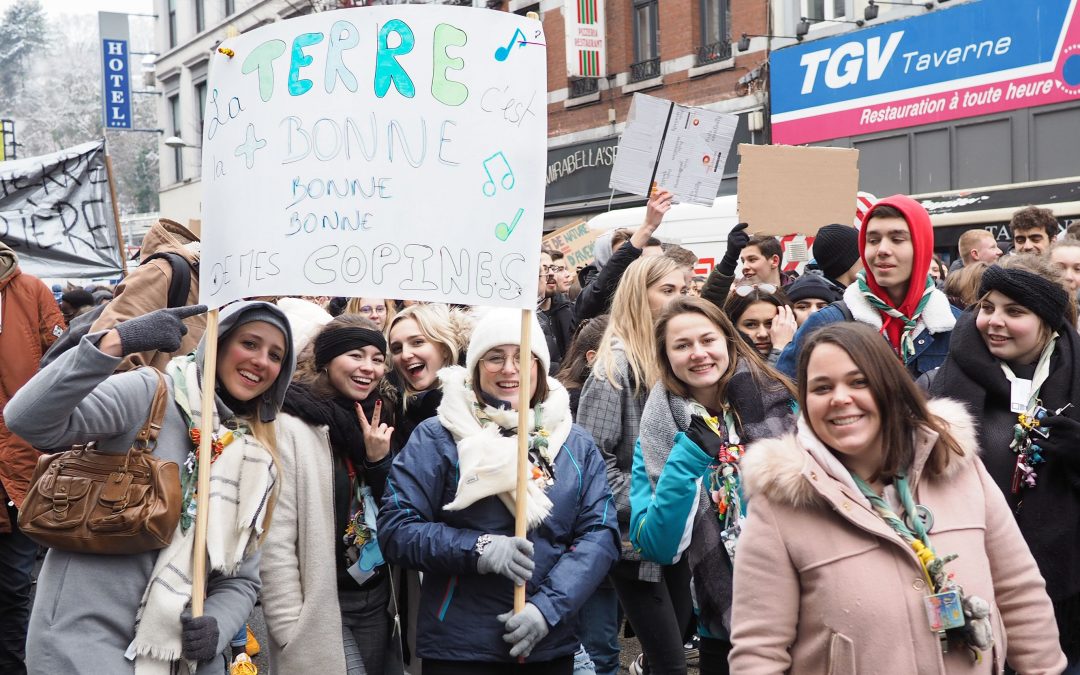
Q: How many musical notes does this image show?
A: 3